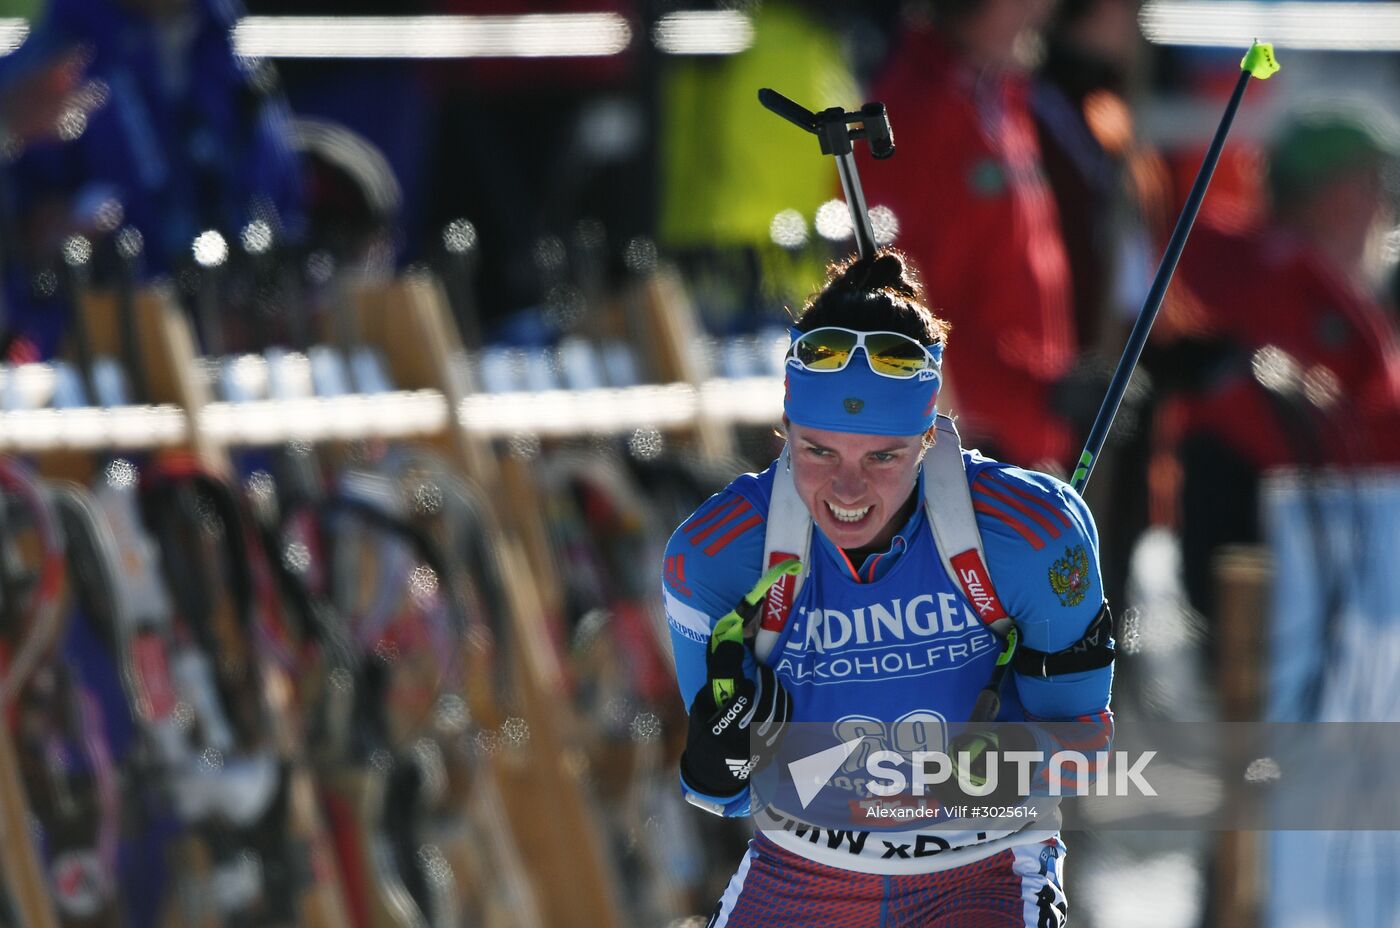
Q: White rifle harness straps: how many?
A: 2